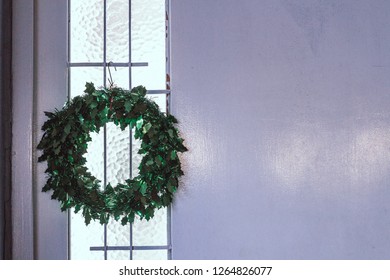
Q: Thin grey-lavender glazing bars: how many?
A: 5